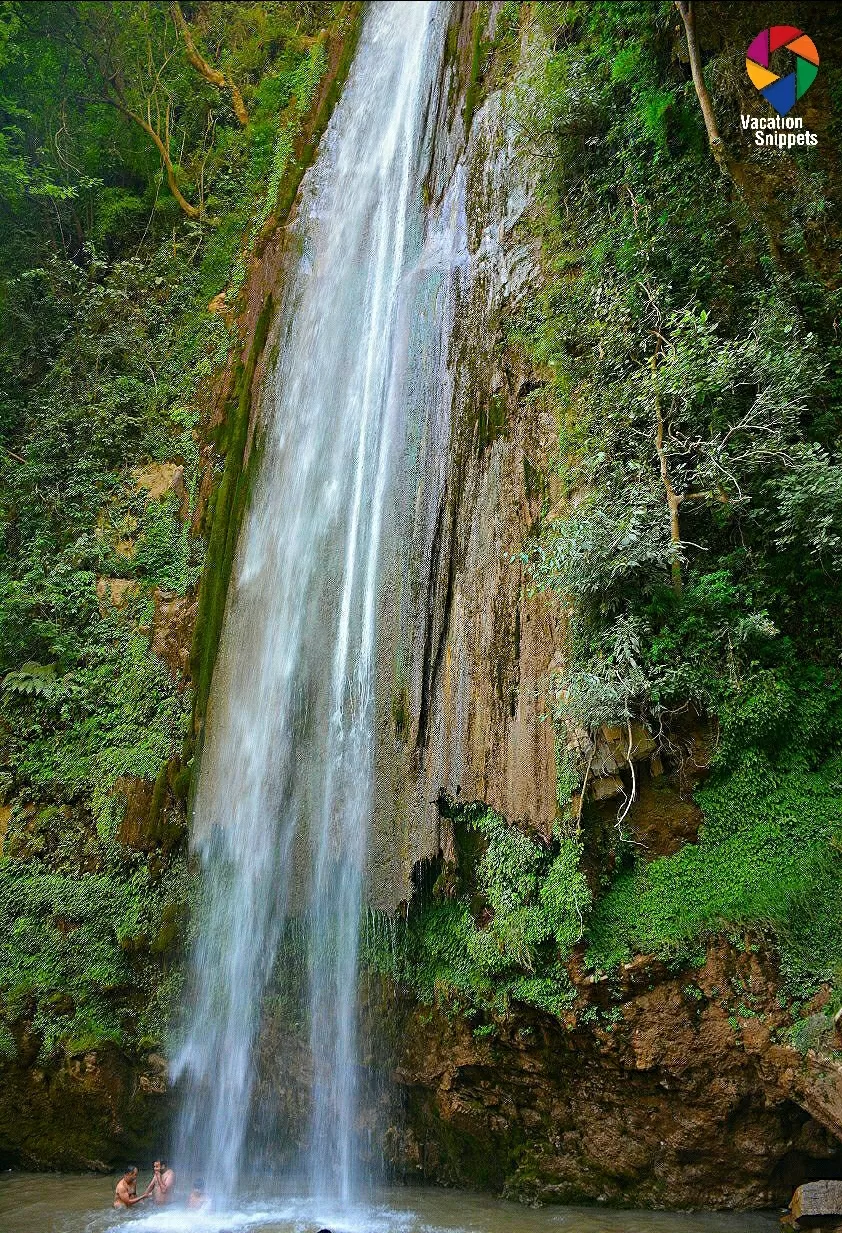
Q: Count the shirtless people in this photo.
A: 3